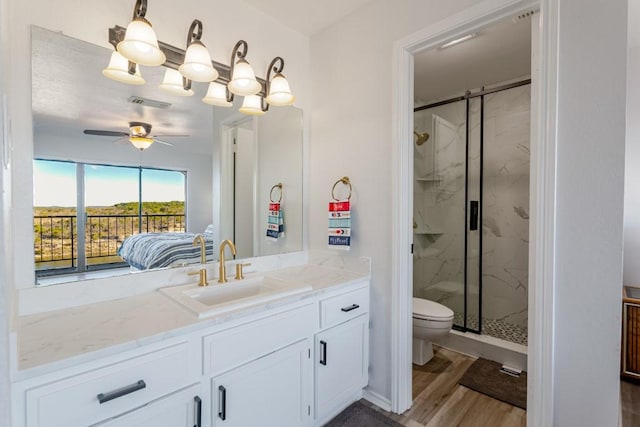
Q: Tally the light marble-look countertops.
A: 1